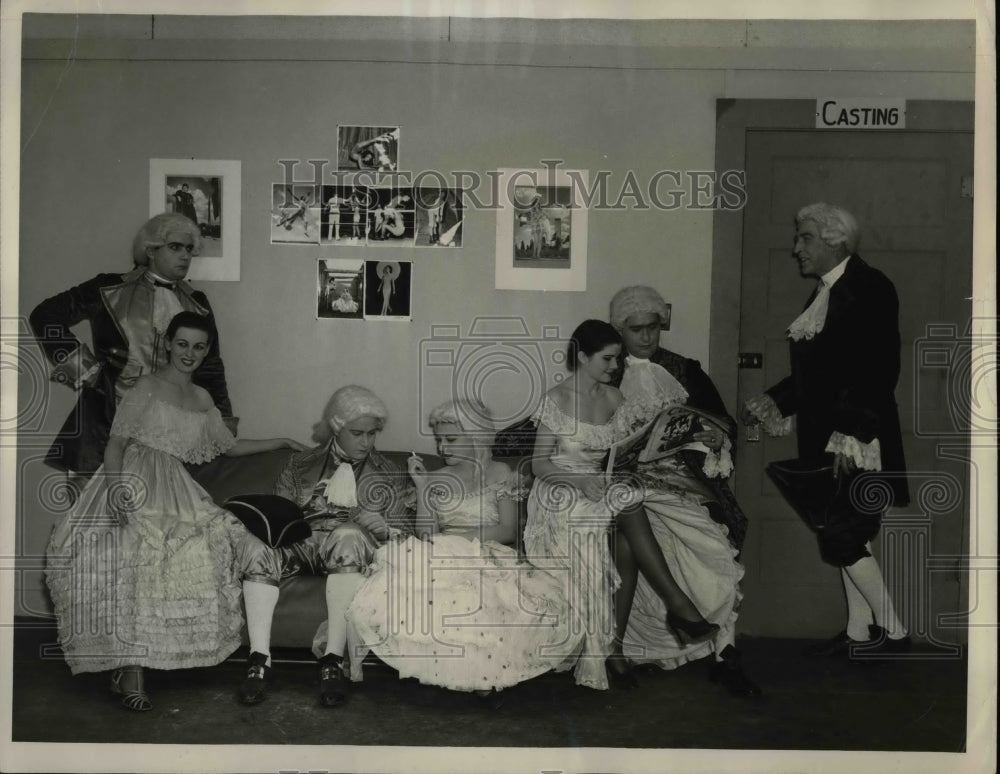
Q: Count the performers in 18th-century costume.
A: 7